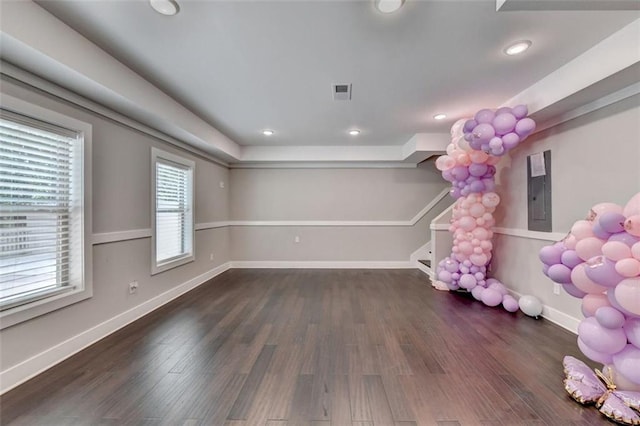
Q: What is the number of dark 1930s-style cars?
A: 0